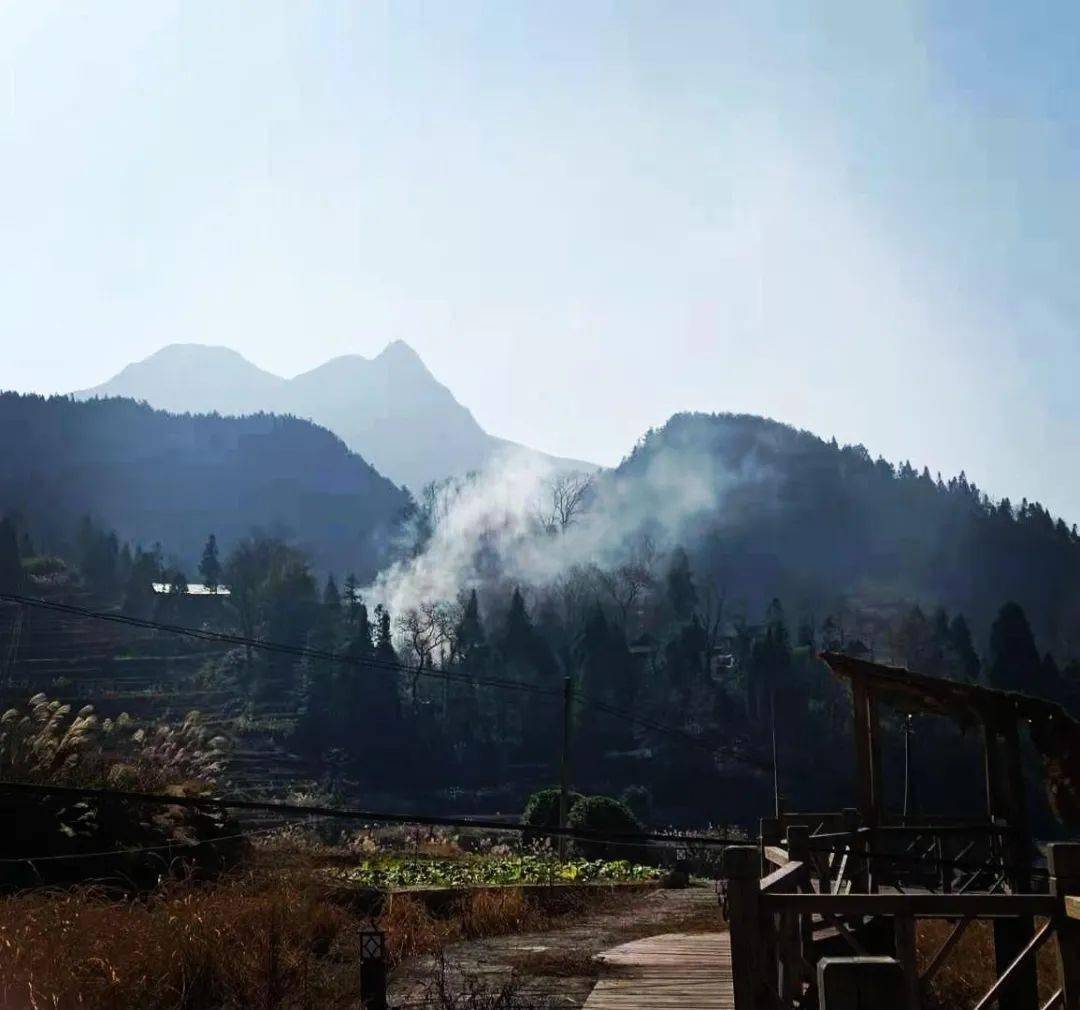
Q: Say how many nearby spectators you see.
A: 0